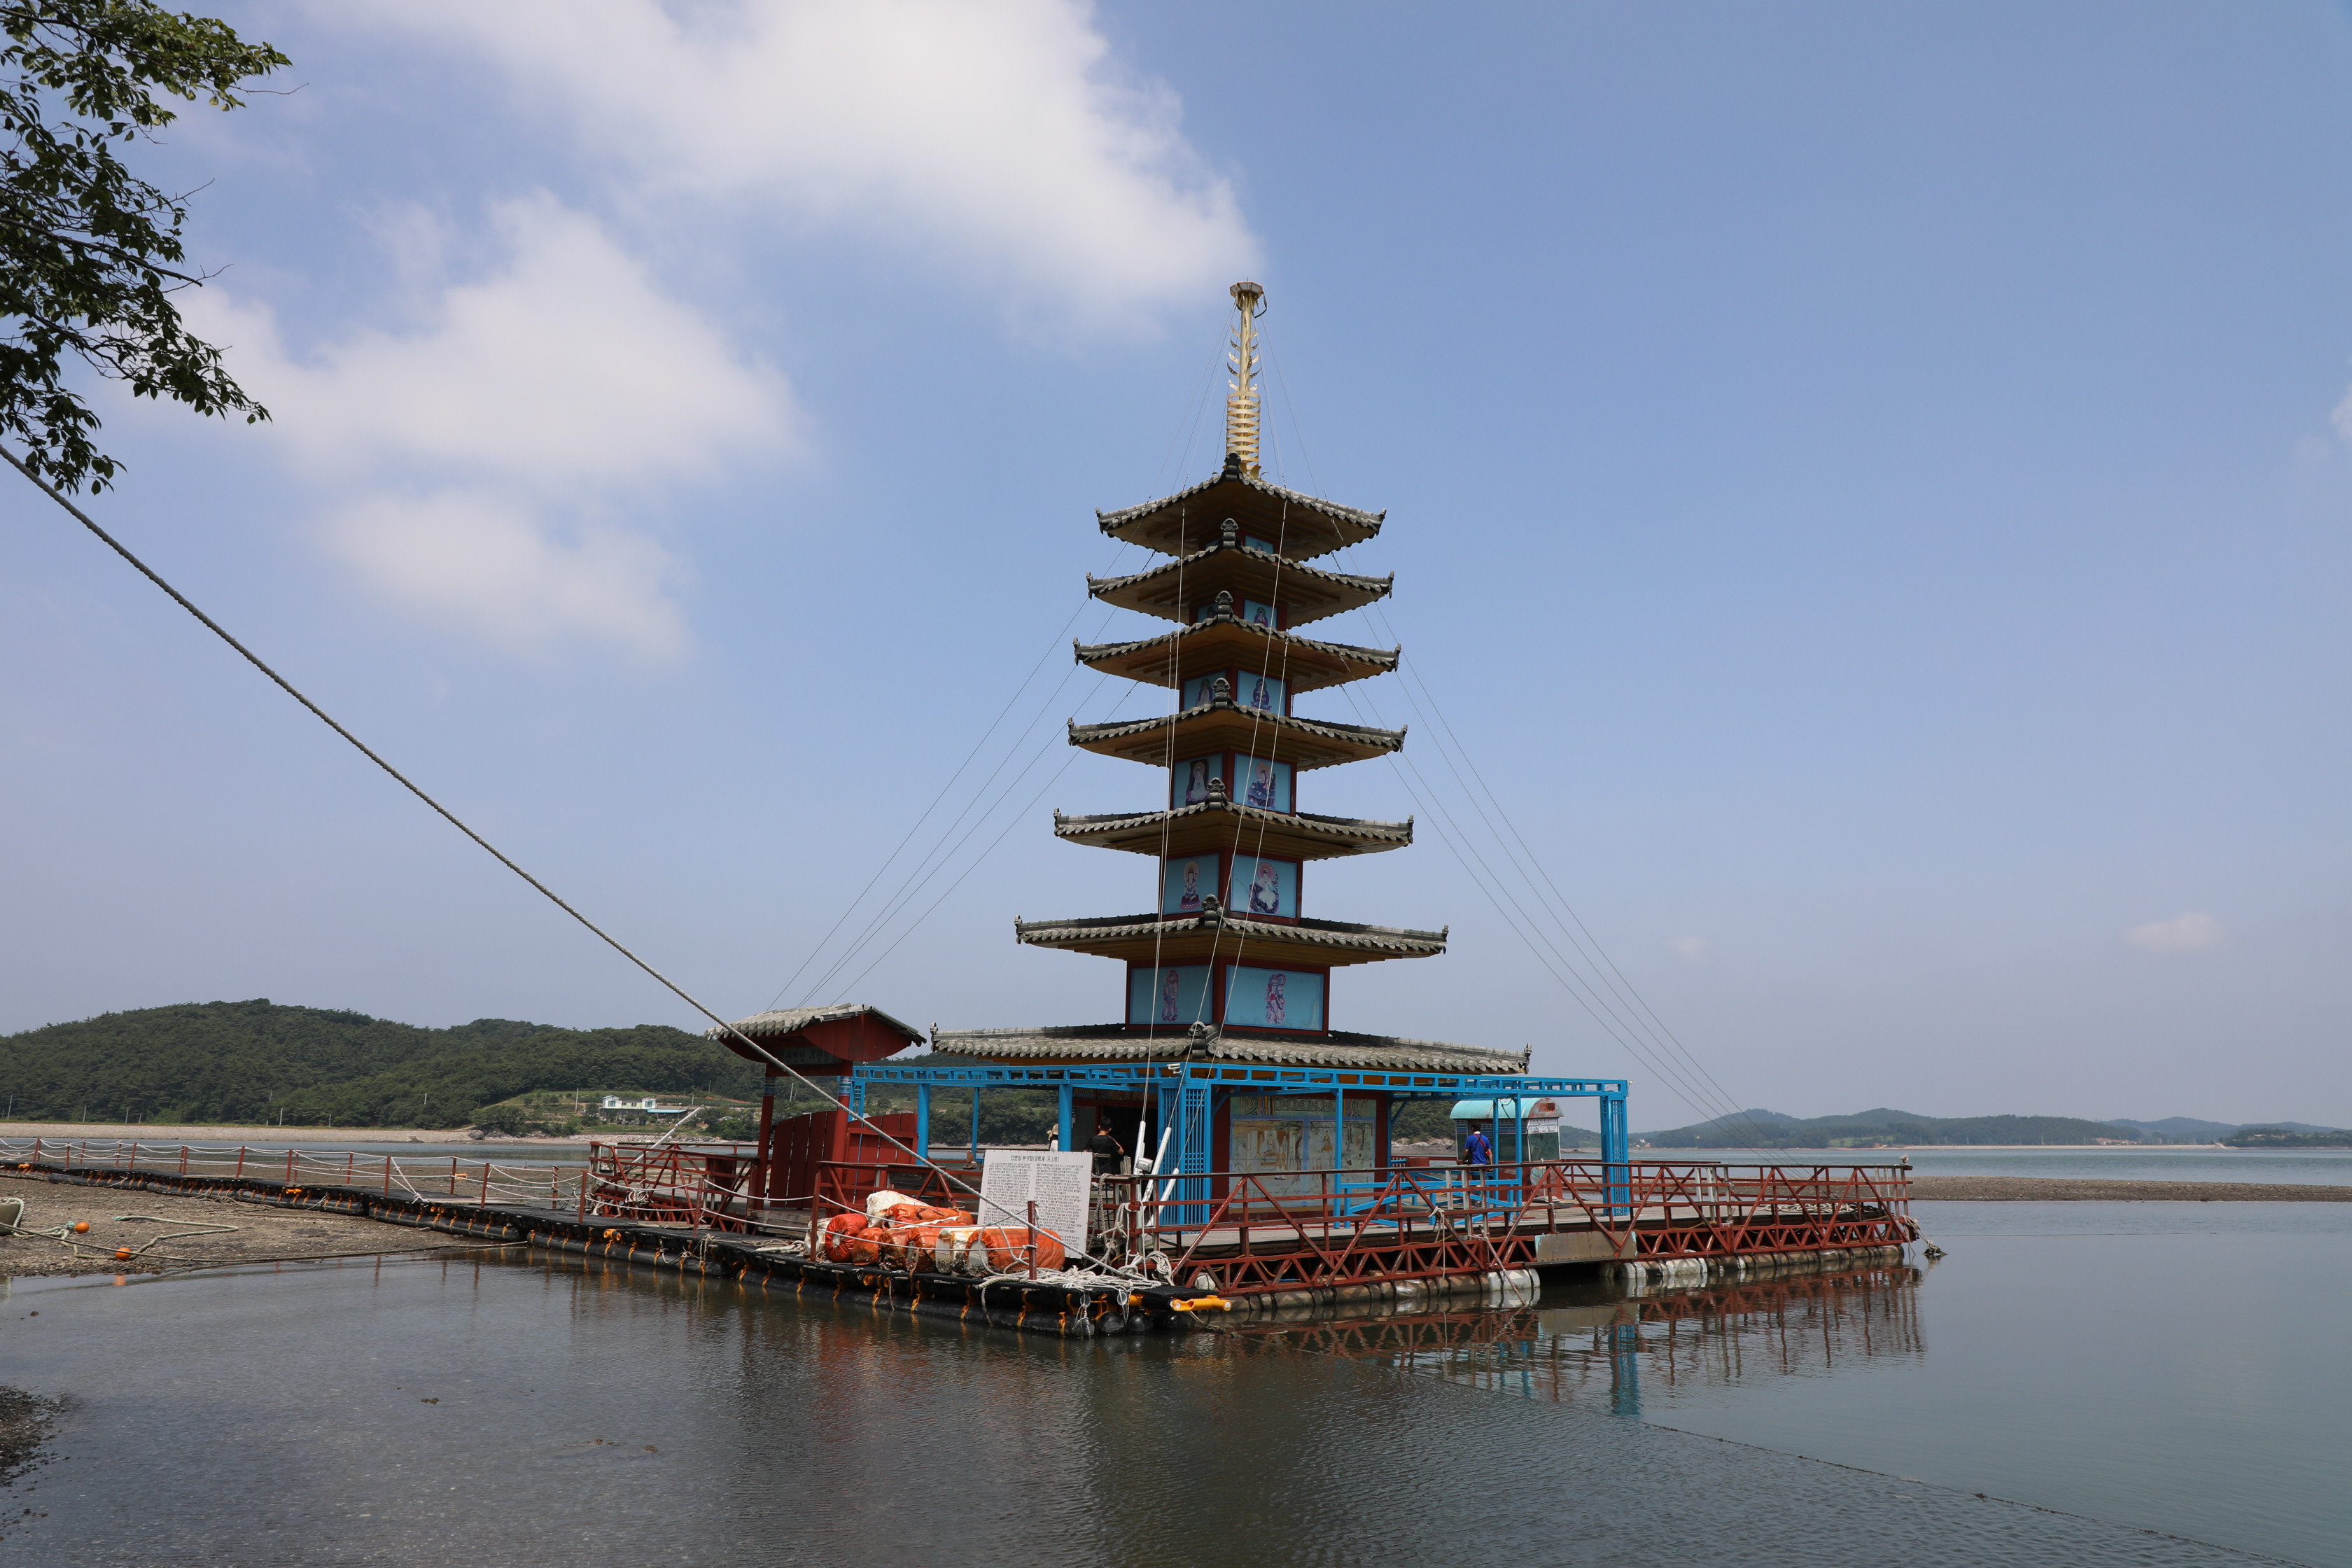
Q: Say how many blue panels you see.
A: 12